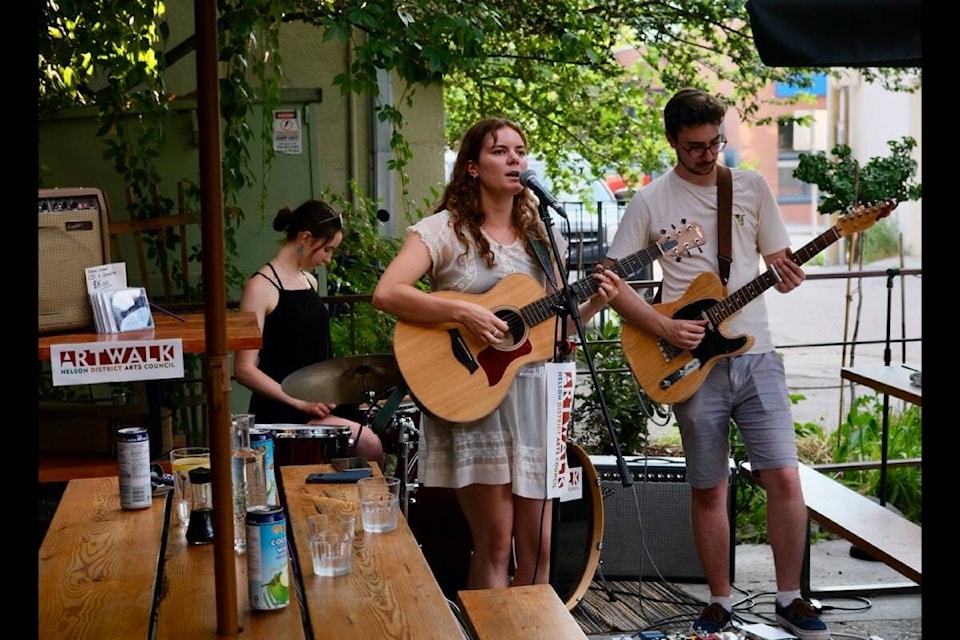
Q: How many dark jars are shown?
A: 1